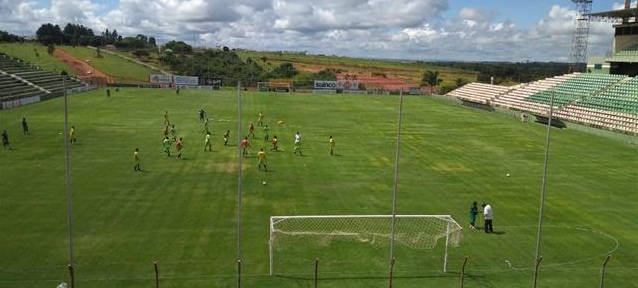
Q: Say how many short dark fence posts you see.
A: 8